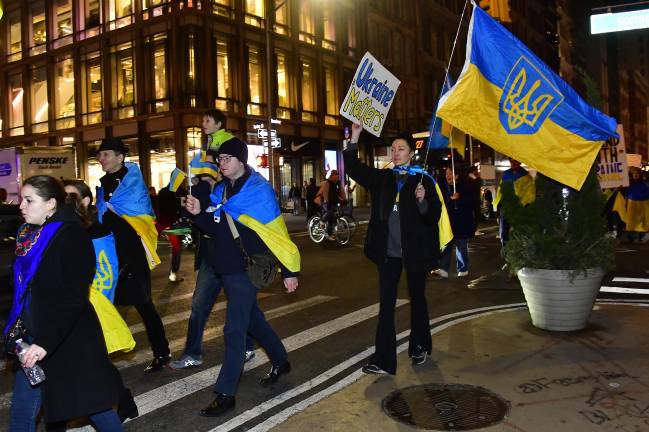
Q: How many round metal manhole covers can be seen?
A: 1